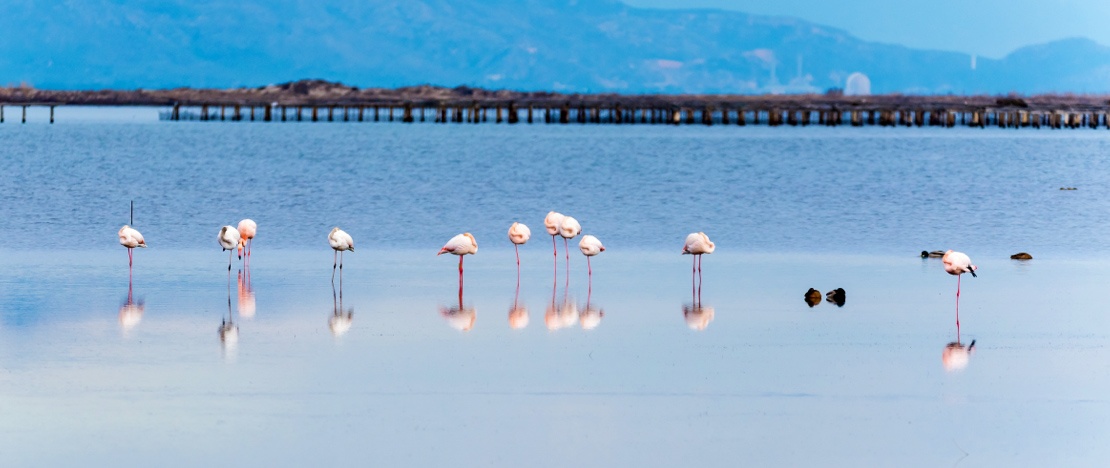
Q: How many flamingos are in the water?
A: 11